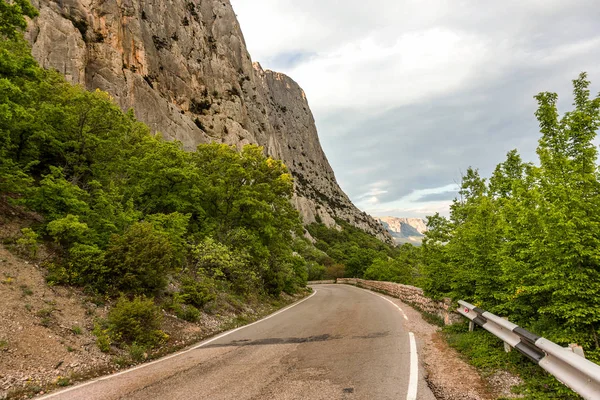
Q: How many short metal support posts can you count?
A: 3